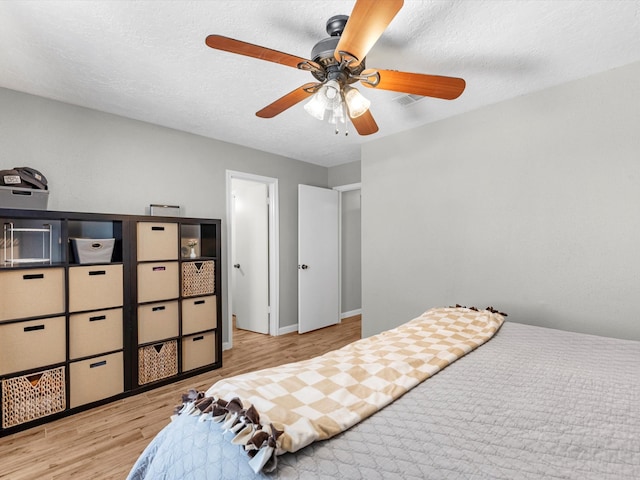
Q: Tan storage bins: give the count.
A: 10